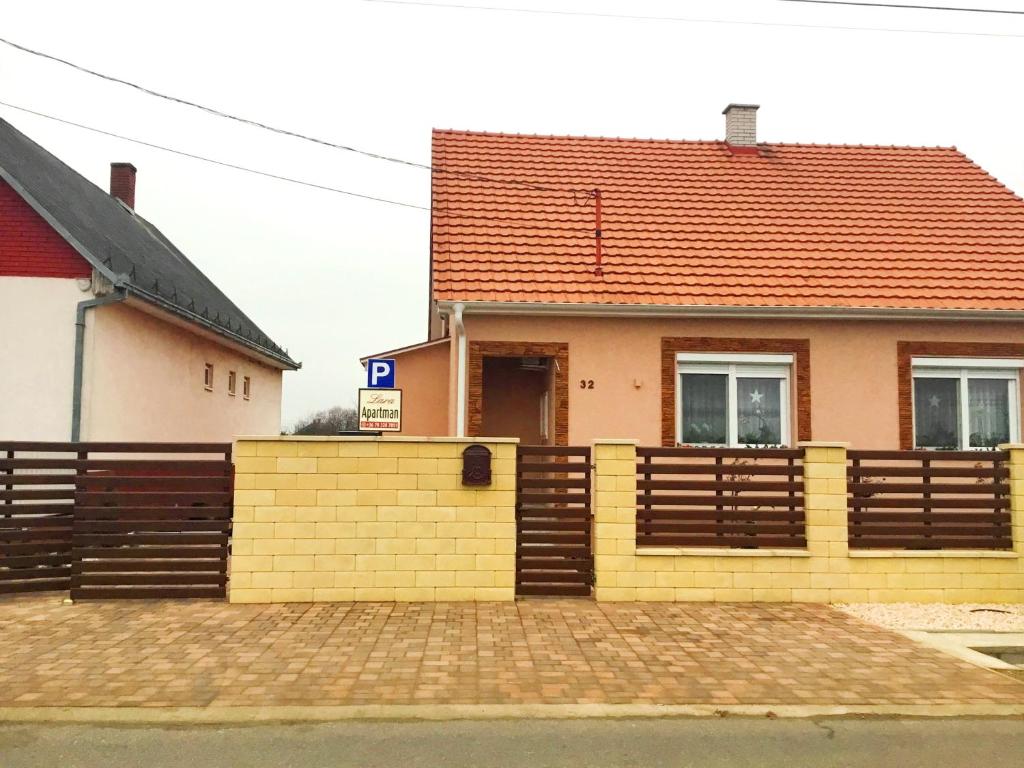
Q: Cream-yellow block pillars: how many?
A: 3